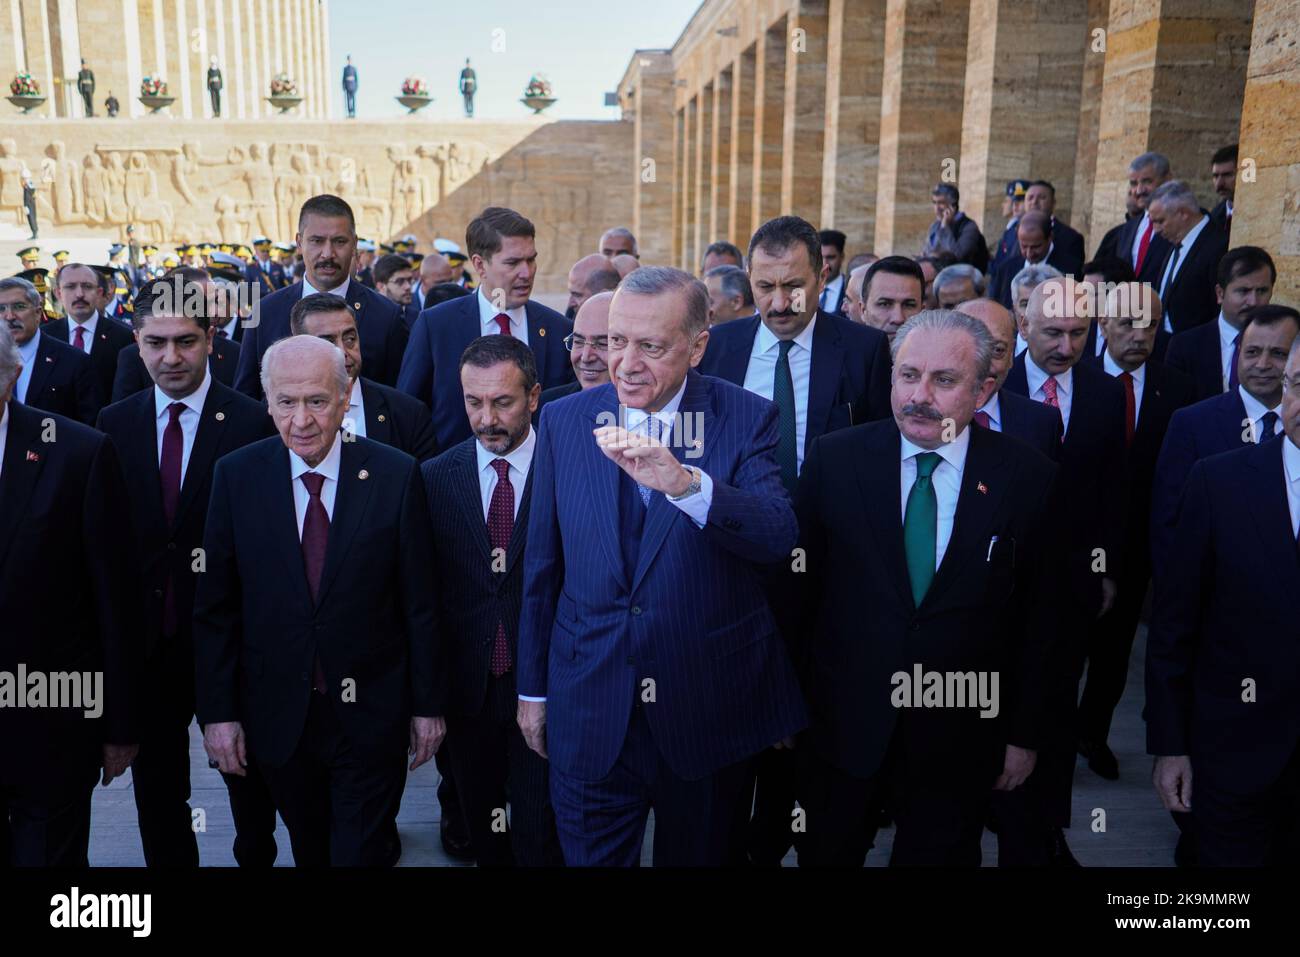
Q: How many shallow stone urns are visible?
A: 5